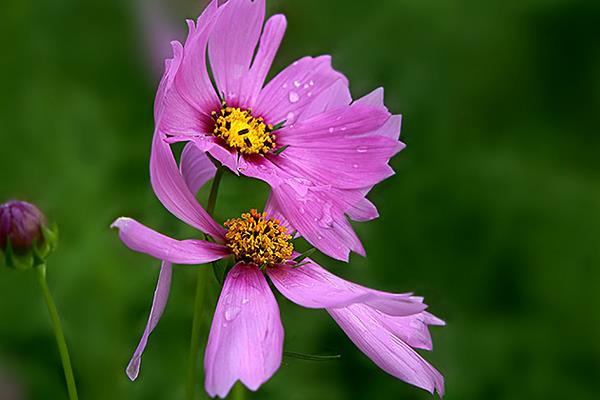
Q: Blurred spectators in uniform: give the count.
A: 0